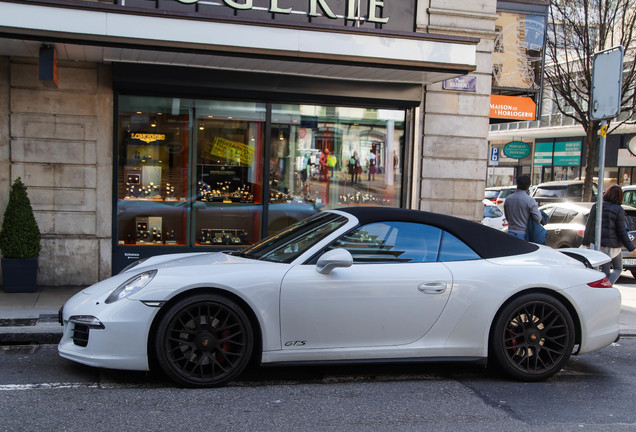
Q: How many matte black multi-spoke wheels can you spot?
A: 2